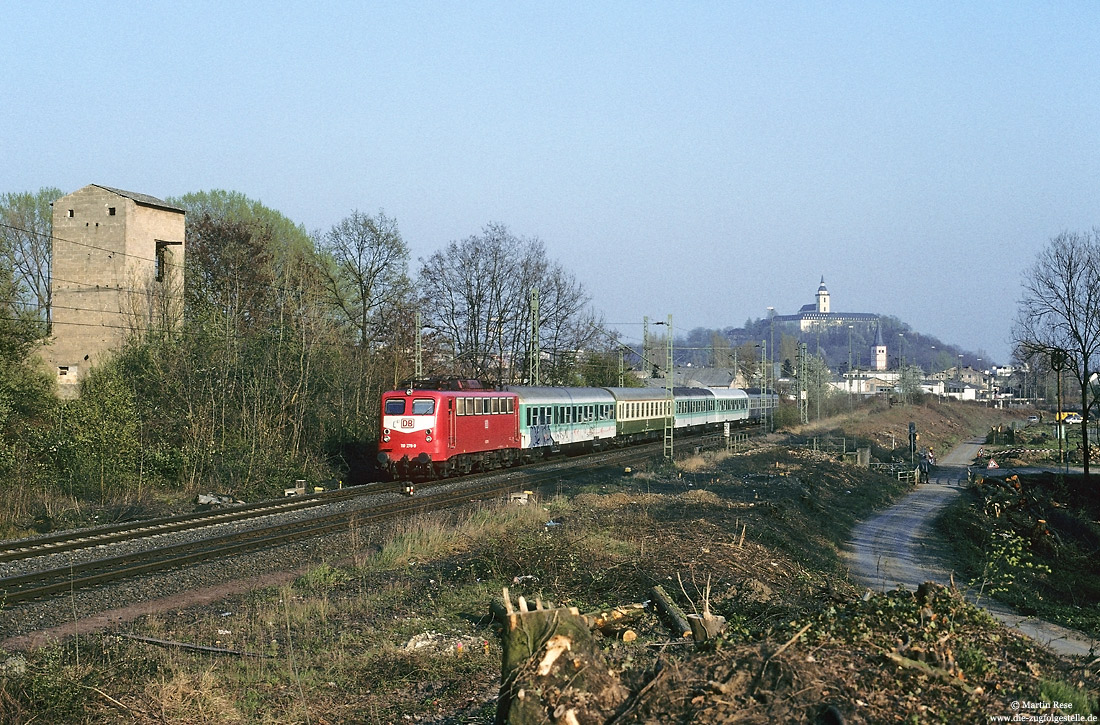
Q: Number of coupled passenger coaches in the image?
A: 5